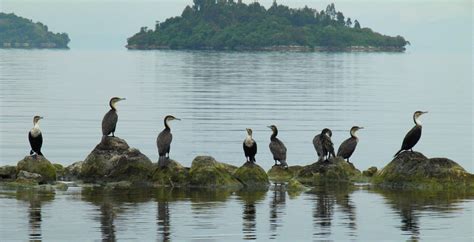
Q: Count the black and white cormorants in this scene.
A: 8